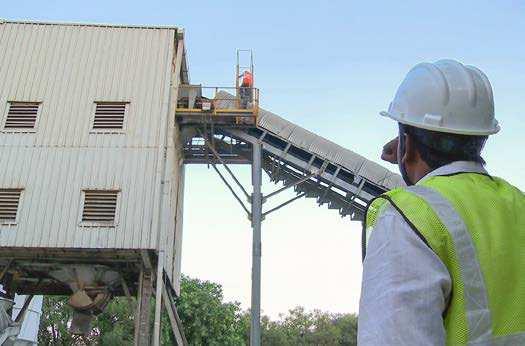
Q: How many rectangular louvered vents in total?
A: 4